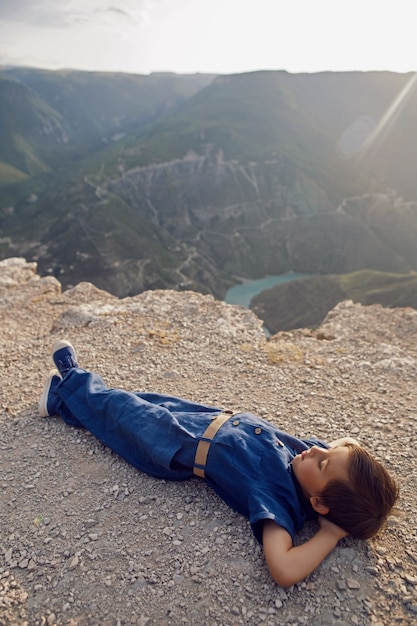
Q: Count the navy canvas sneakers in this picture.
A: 2